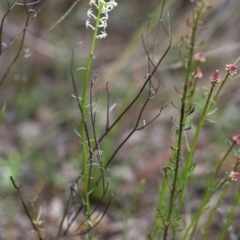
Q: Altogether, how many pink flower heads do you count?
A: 6